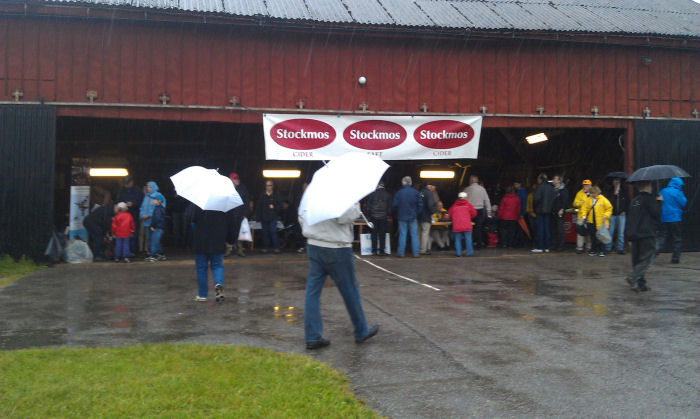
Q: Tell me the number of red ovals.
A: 3